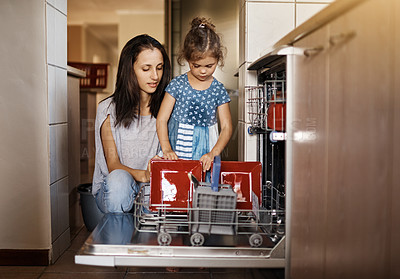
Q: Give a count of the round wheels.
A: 3